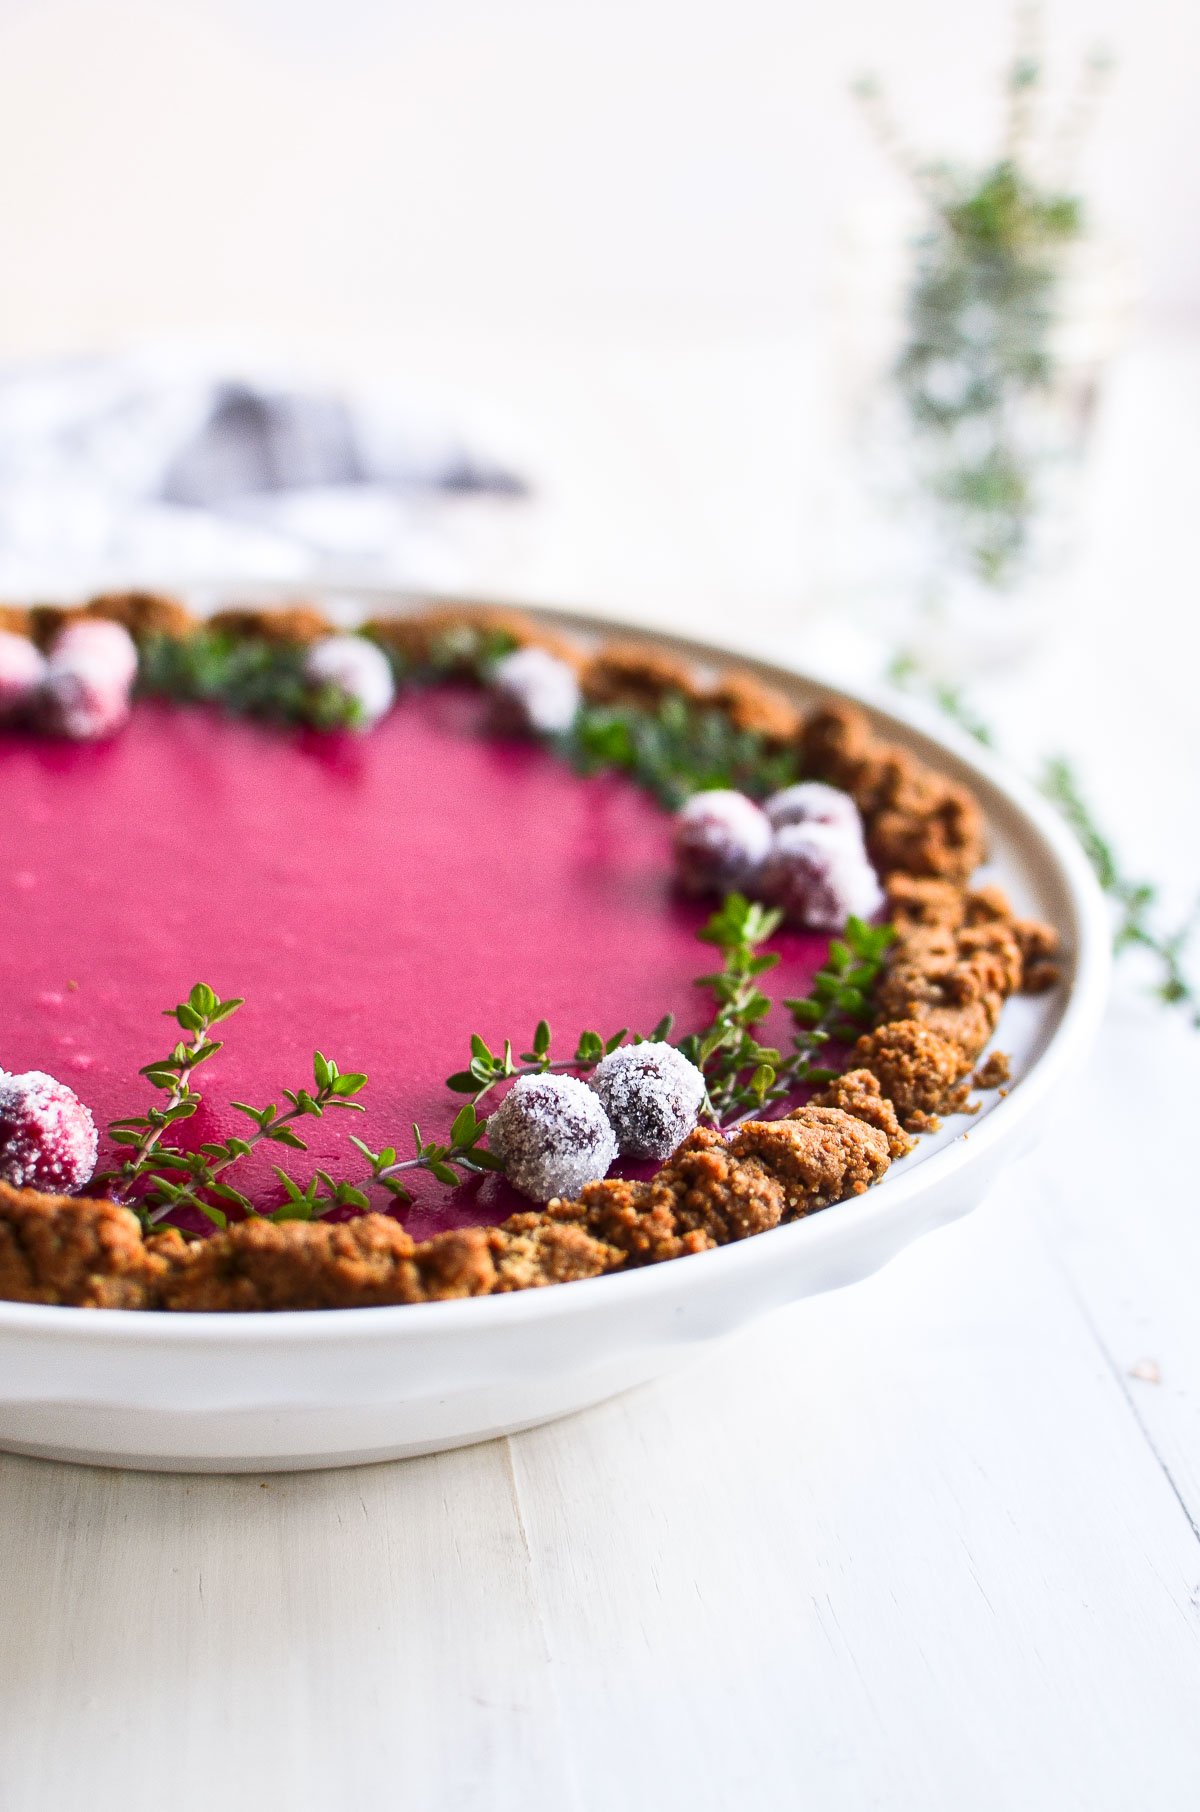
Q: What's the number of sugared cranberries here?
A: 11